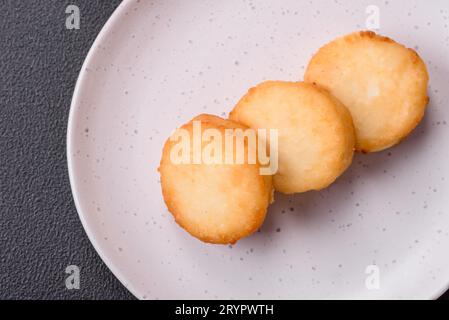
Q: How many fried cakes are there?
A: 3